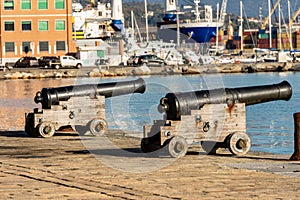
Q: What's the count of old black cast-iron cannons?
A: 2